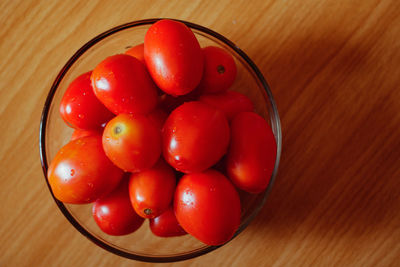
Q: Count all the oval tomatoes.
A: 15